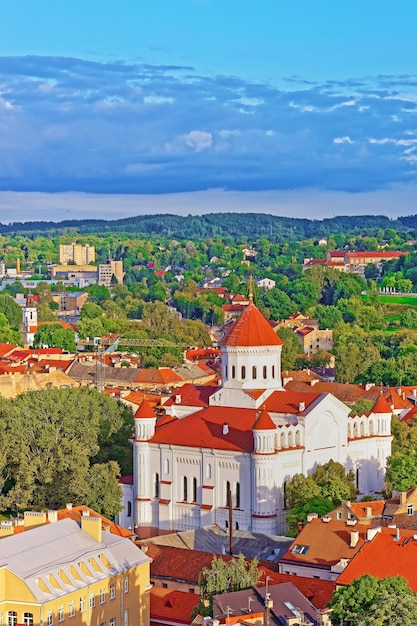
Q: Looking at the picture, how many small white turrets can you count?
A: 3